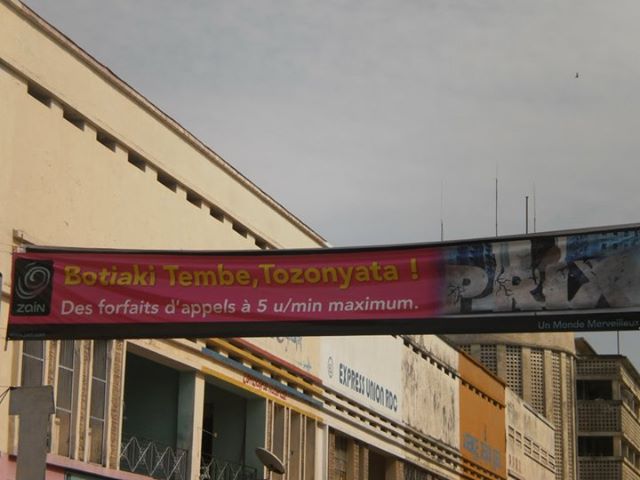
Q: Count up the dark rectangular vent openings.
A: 9